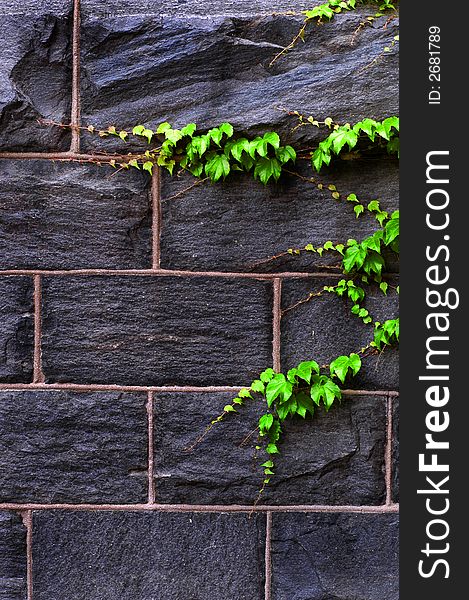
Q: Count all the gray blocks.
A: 13